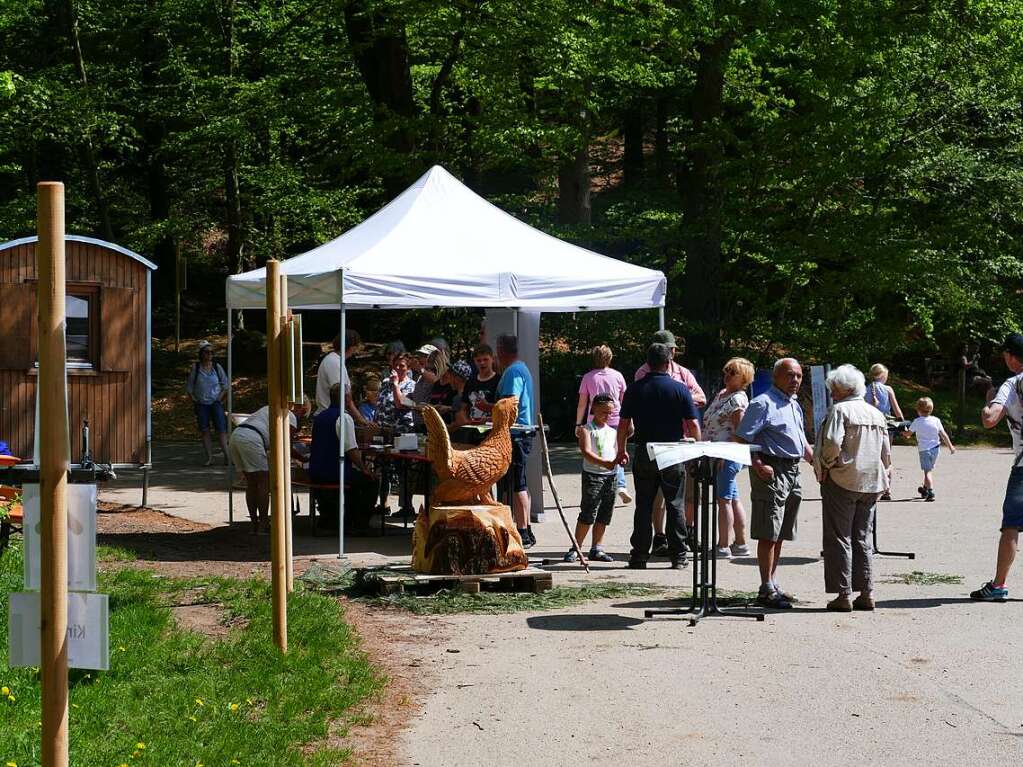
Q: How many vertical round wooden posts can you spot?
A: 3